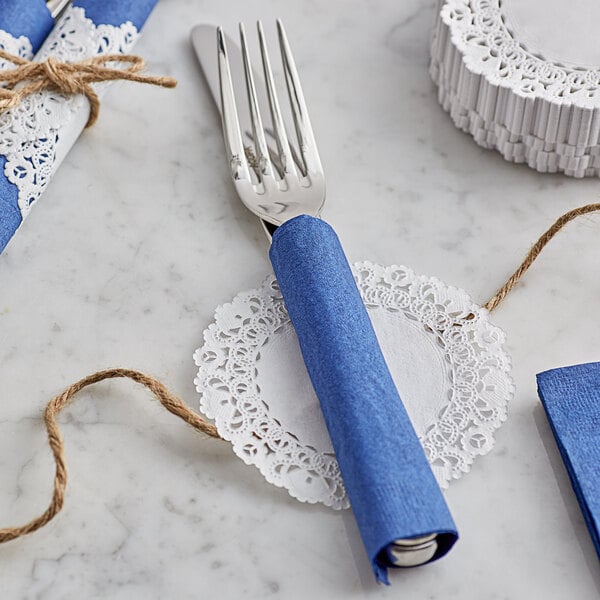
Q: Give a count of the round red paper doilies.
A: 0